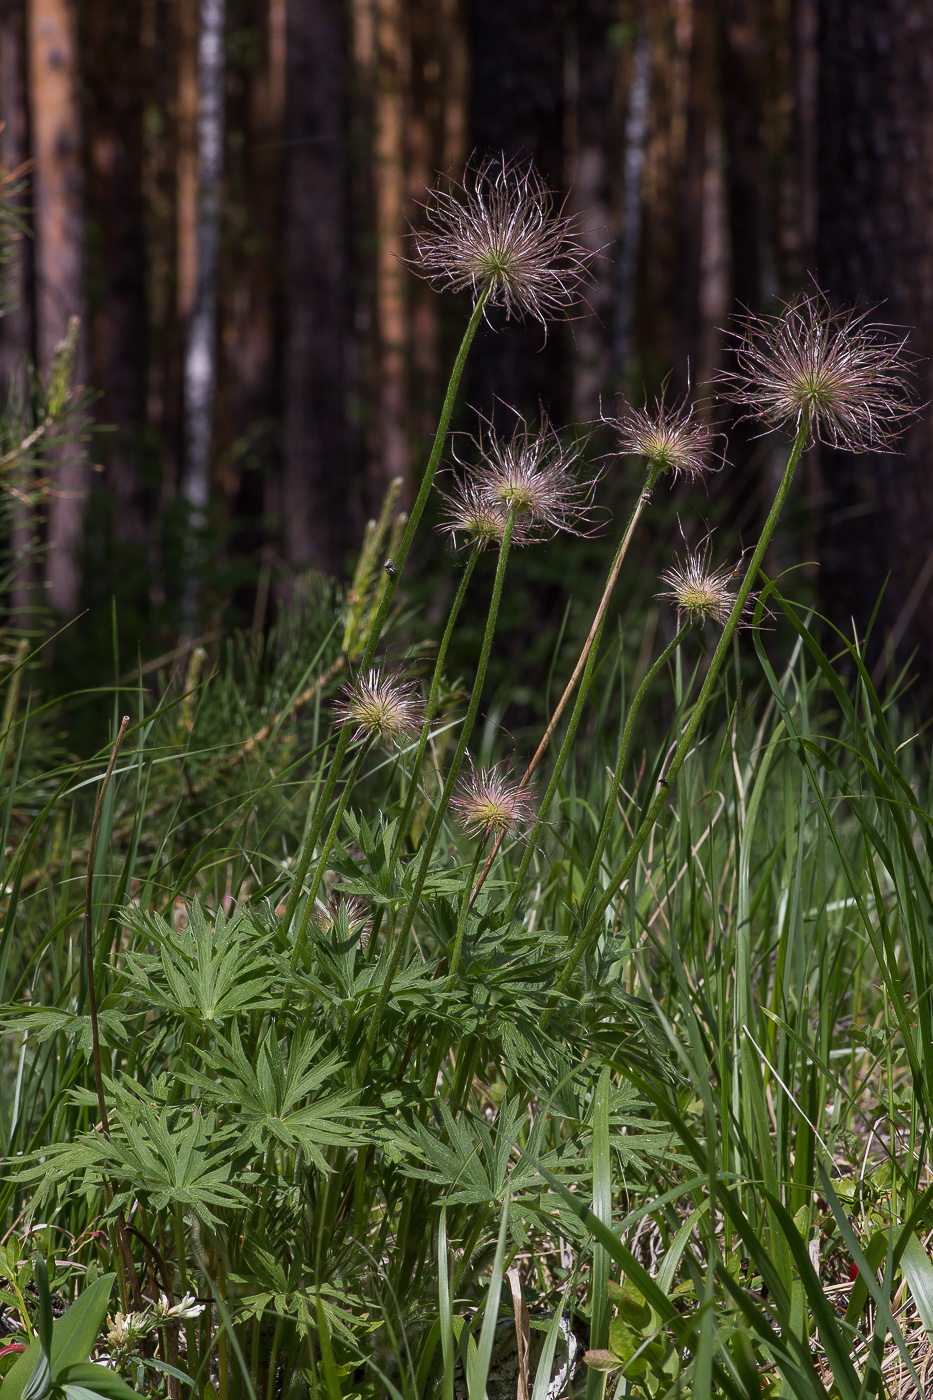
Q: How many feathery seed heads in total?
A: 9